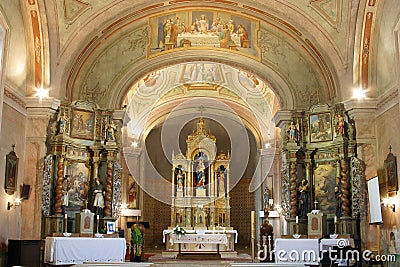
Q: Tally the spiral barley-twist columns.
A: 4